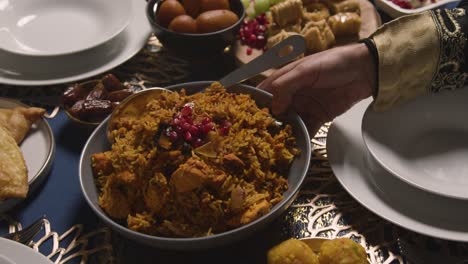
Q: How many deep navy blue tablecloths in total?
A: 1